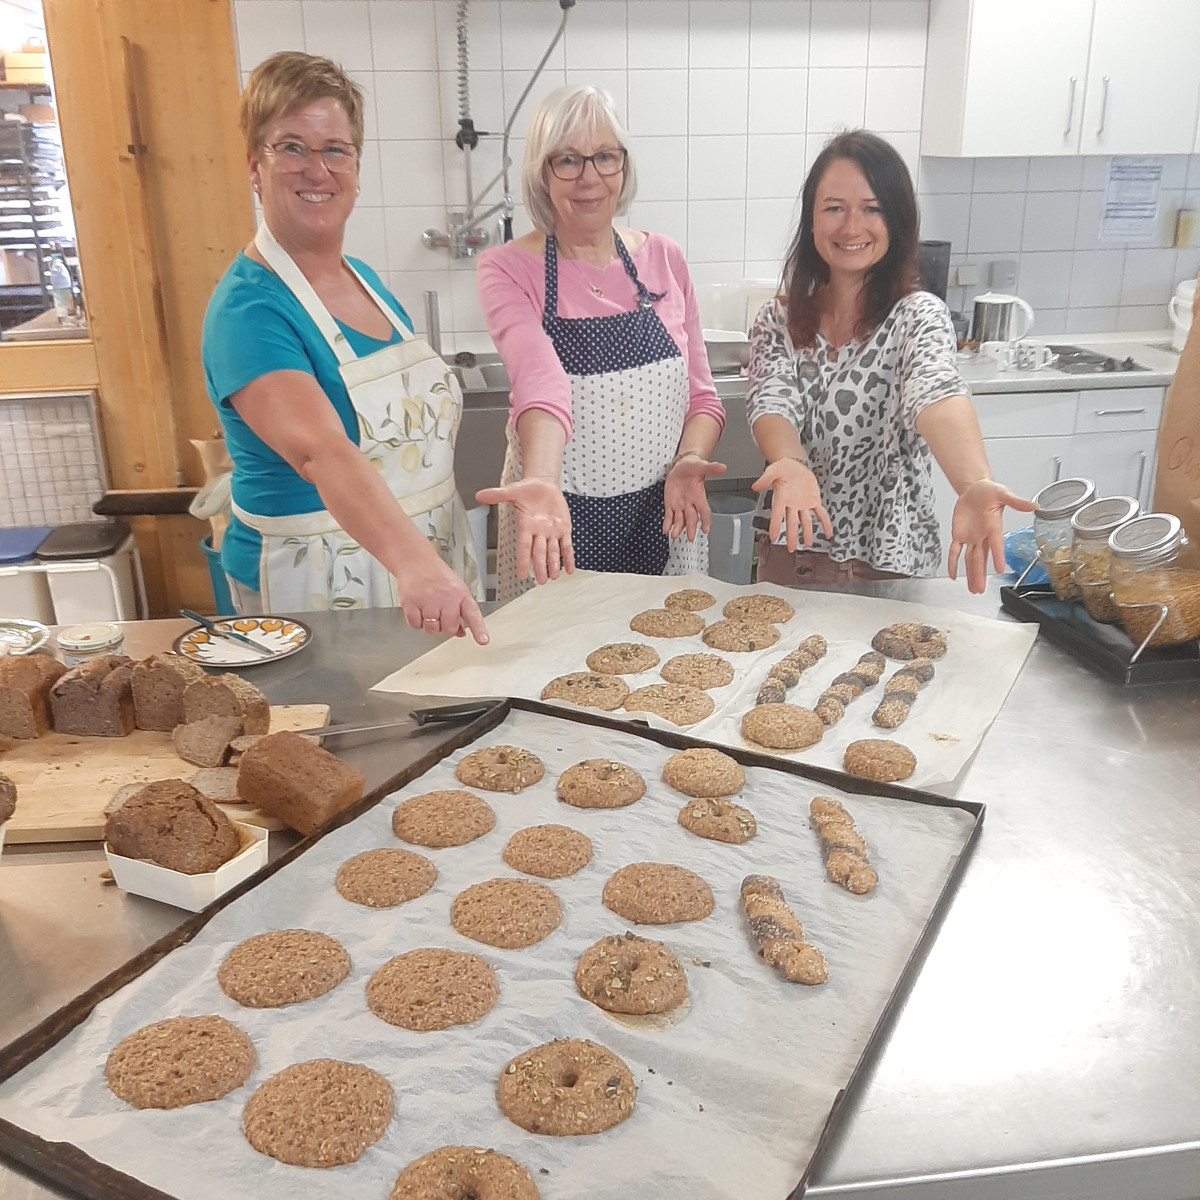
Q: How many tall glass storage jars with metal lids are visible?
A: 3